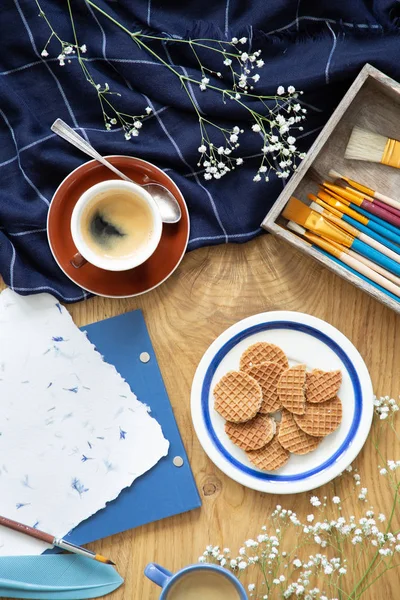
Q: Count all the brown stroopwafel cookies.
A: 9